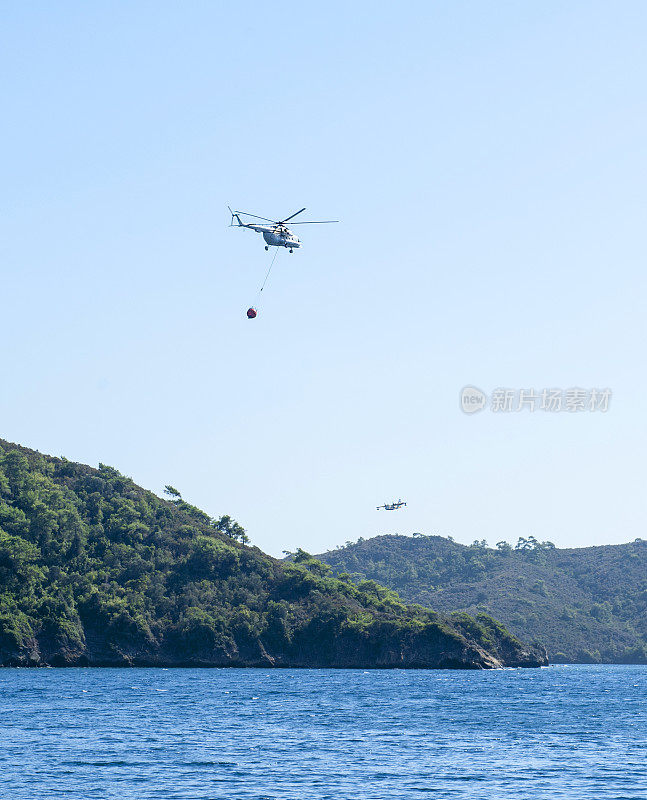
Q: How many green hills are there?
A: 2